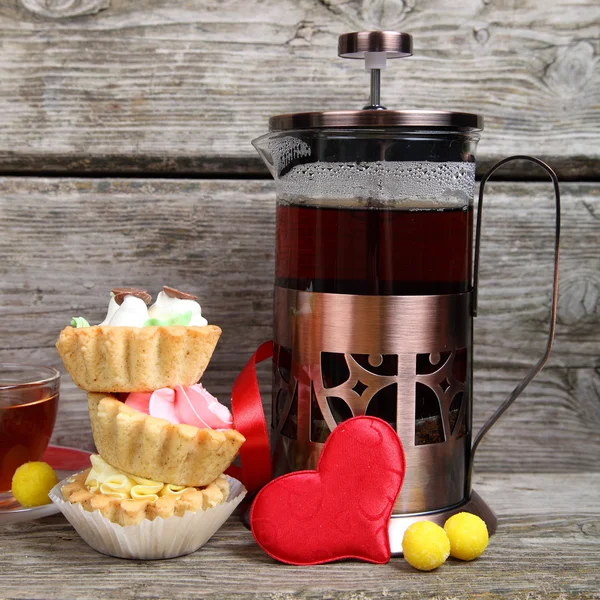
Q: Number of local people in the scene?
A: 0